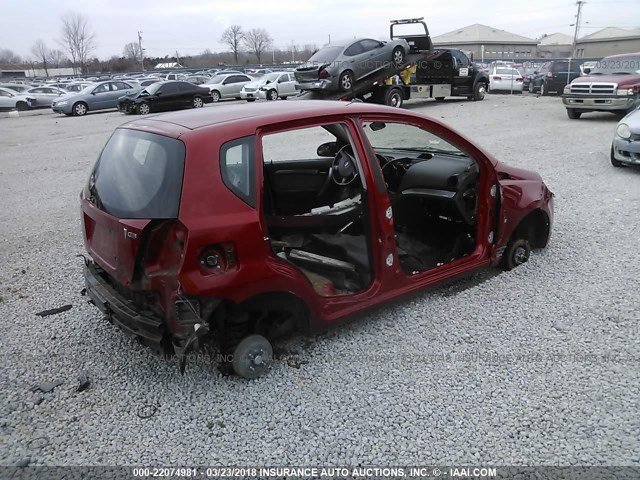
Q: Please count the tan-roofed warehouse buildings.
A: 3